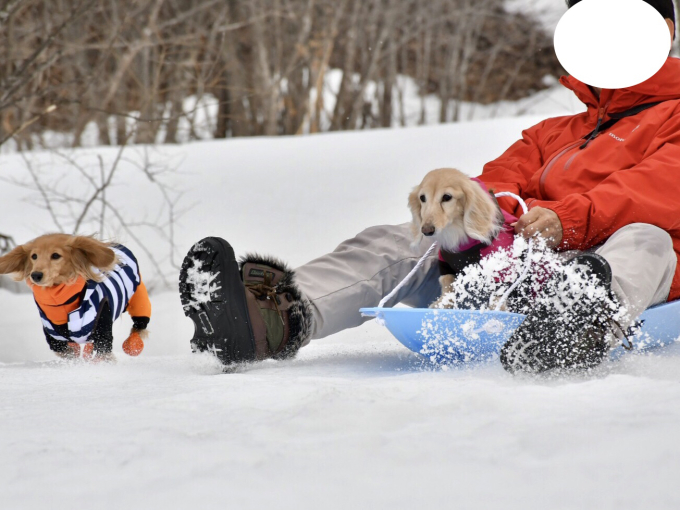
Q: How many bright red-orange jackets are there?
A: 1